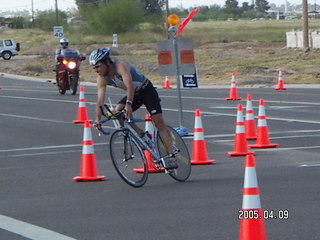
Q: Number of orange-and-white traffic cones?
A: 11